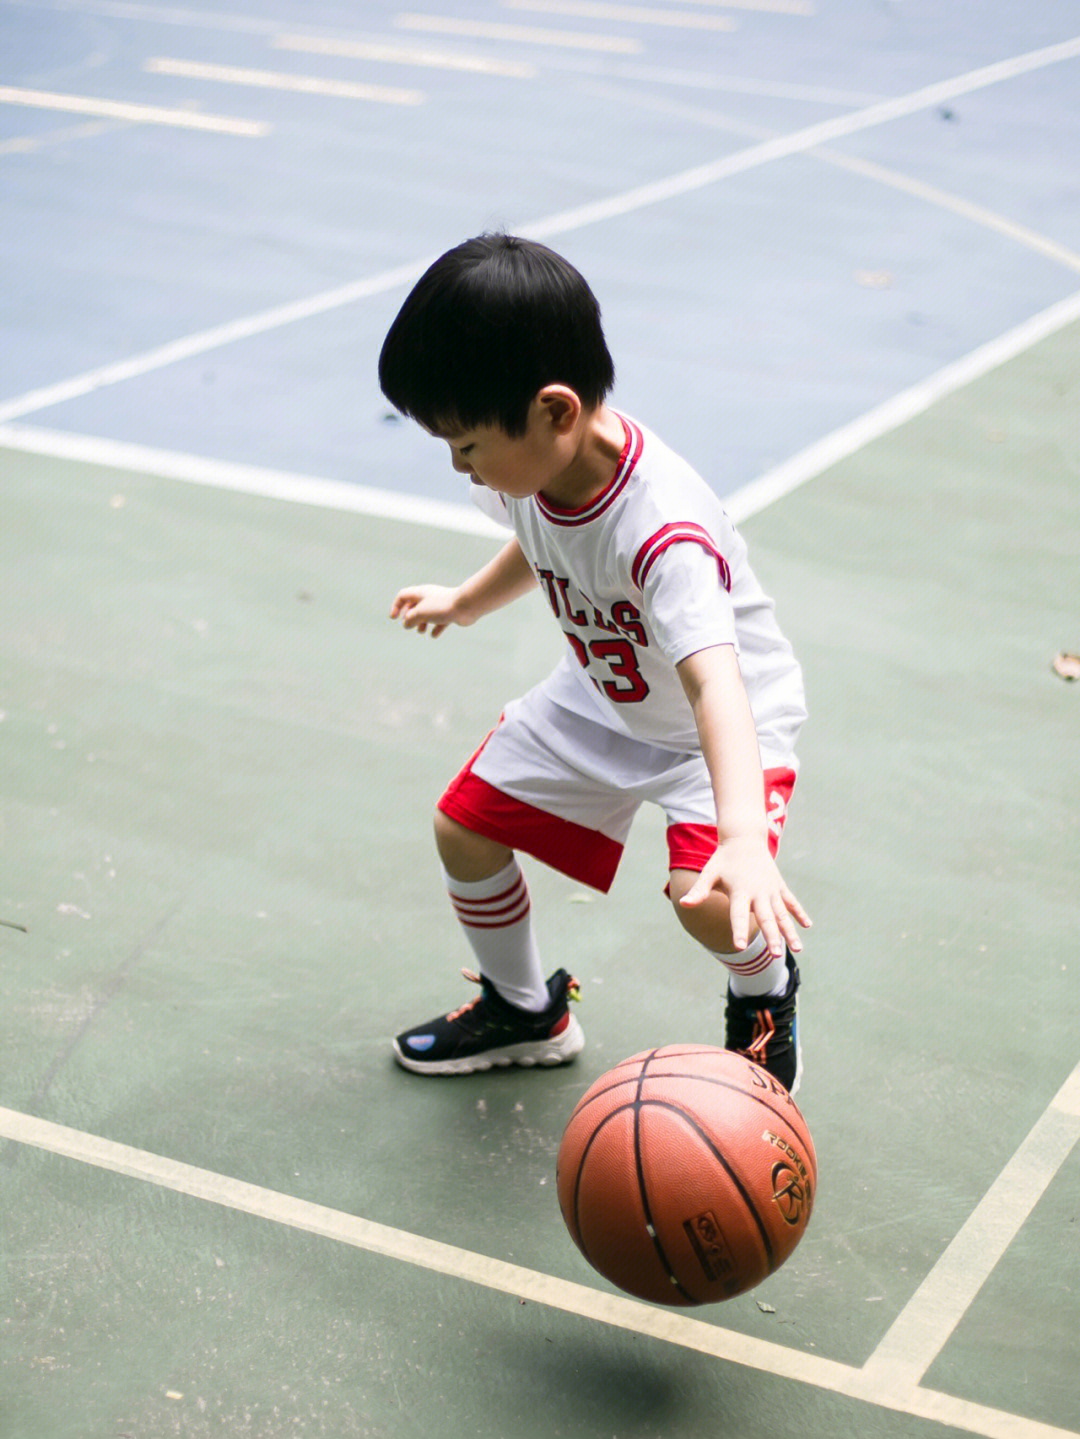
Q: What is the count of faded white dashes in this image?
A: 6